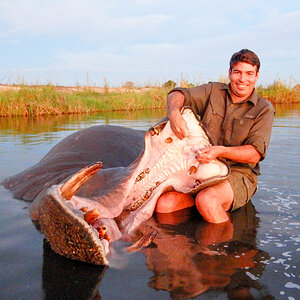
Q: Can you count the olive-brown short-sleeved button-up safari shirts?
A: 1